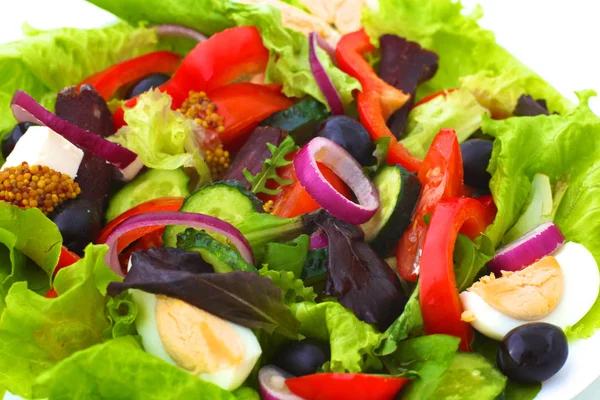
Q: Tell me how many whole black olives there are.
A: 7